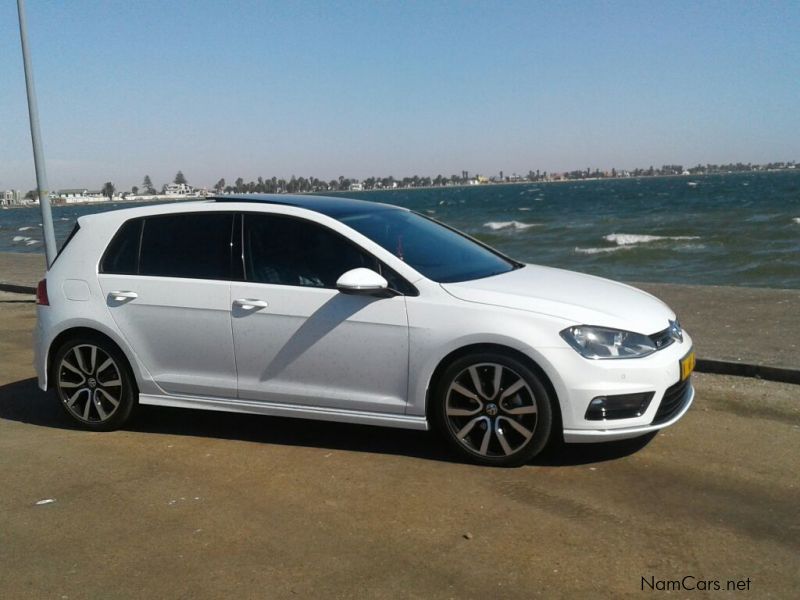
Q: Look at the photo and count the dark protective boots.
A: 0